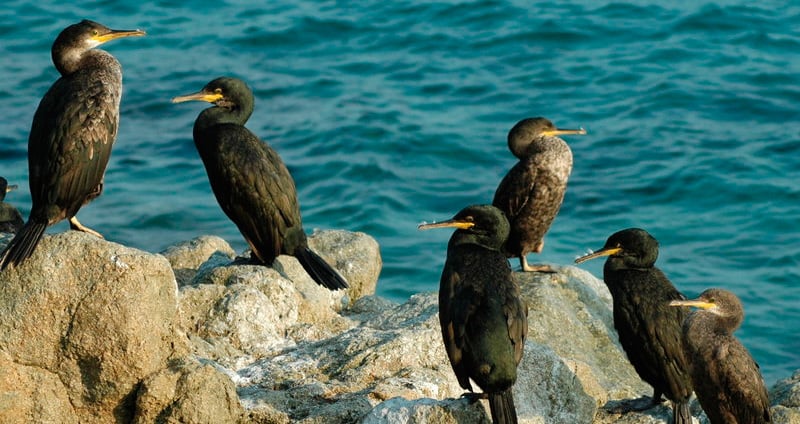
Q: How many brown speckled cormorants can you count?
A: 3